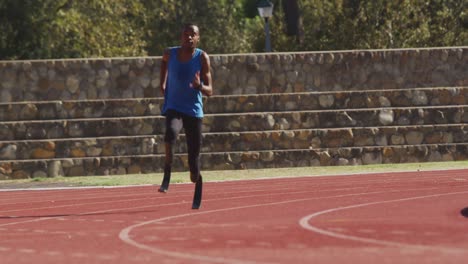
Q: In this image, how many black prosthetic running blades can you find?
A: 2